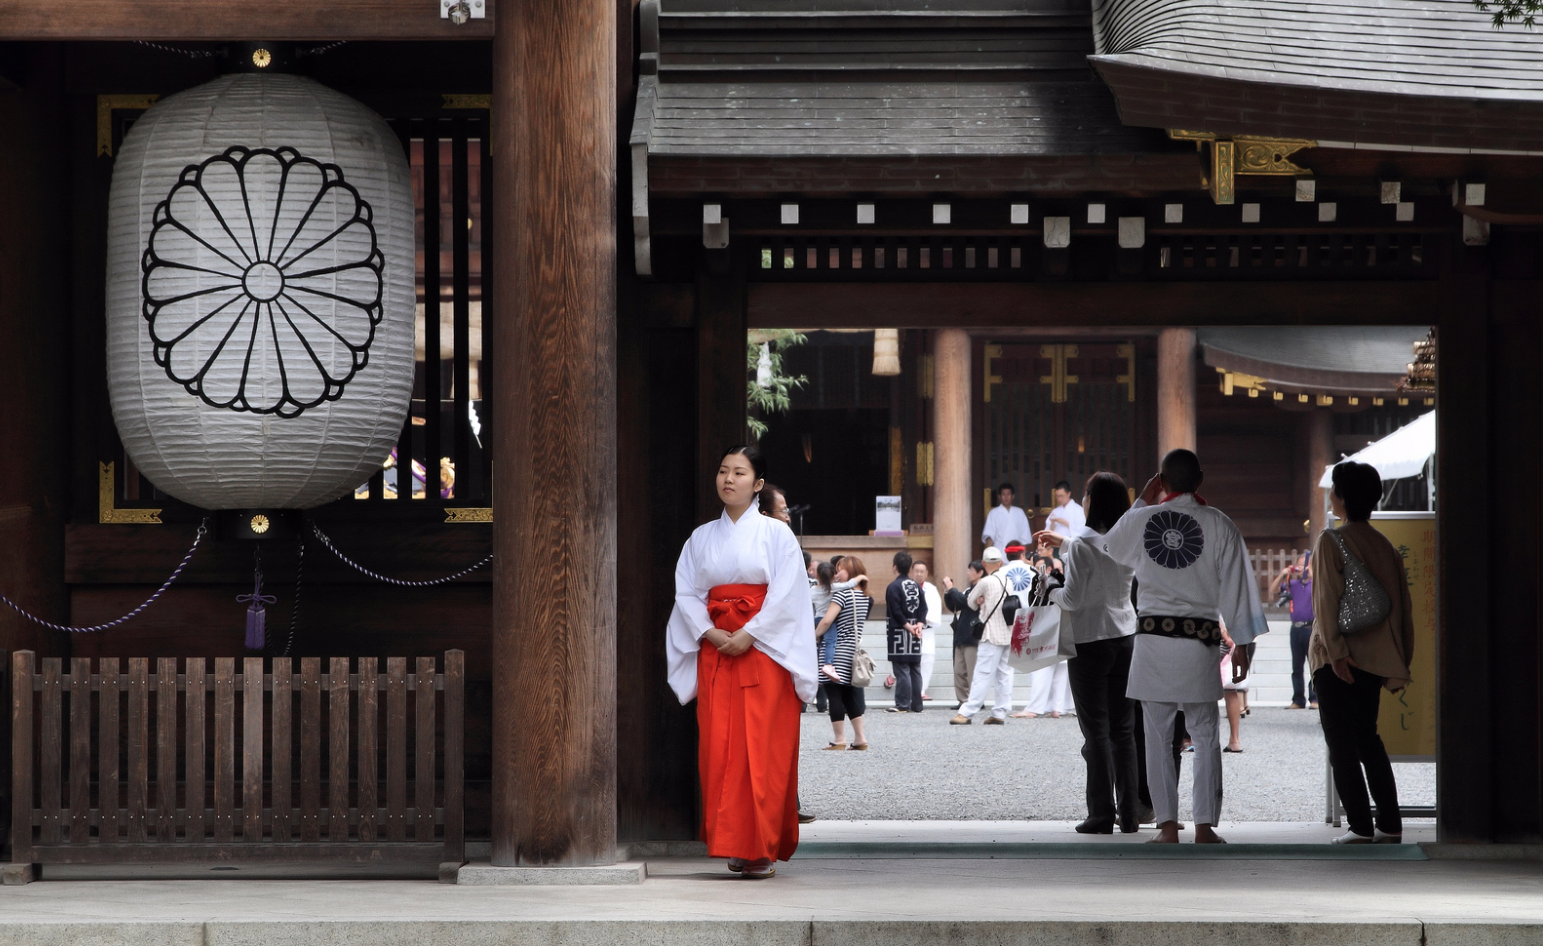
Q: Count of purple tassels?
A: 1